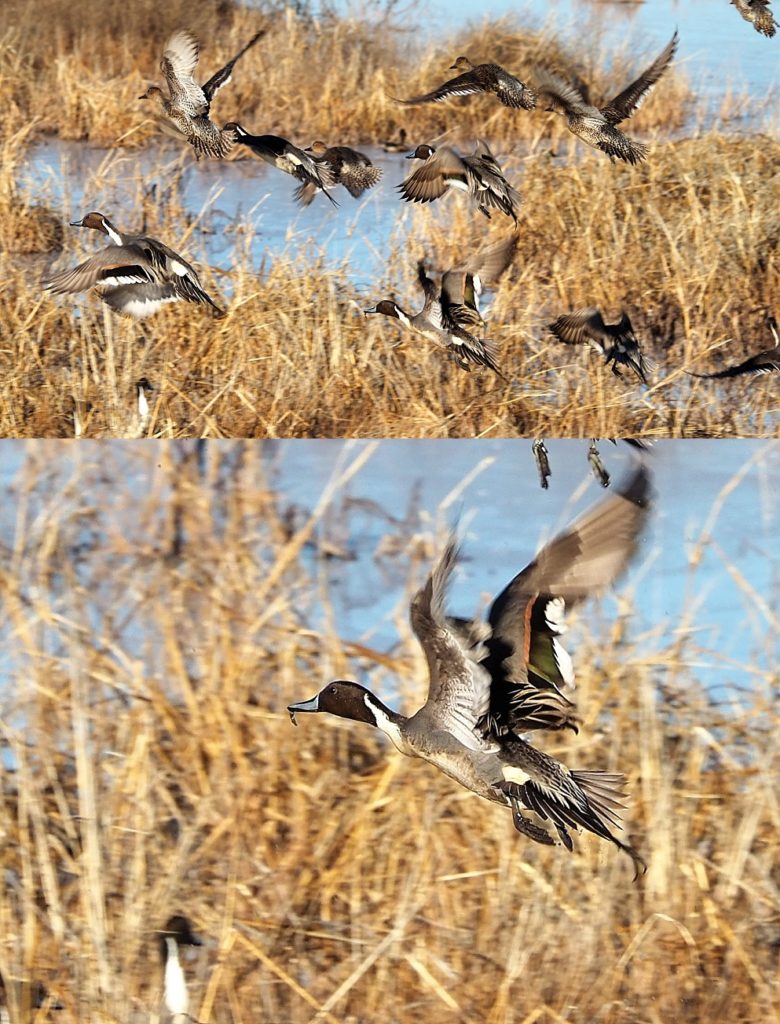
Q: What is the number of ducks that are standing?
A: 2